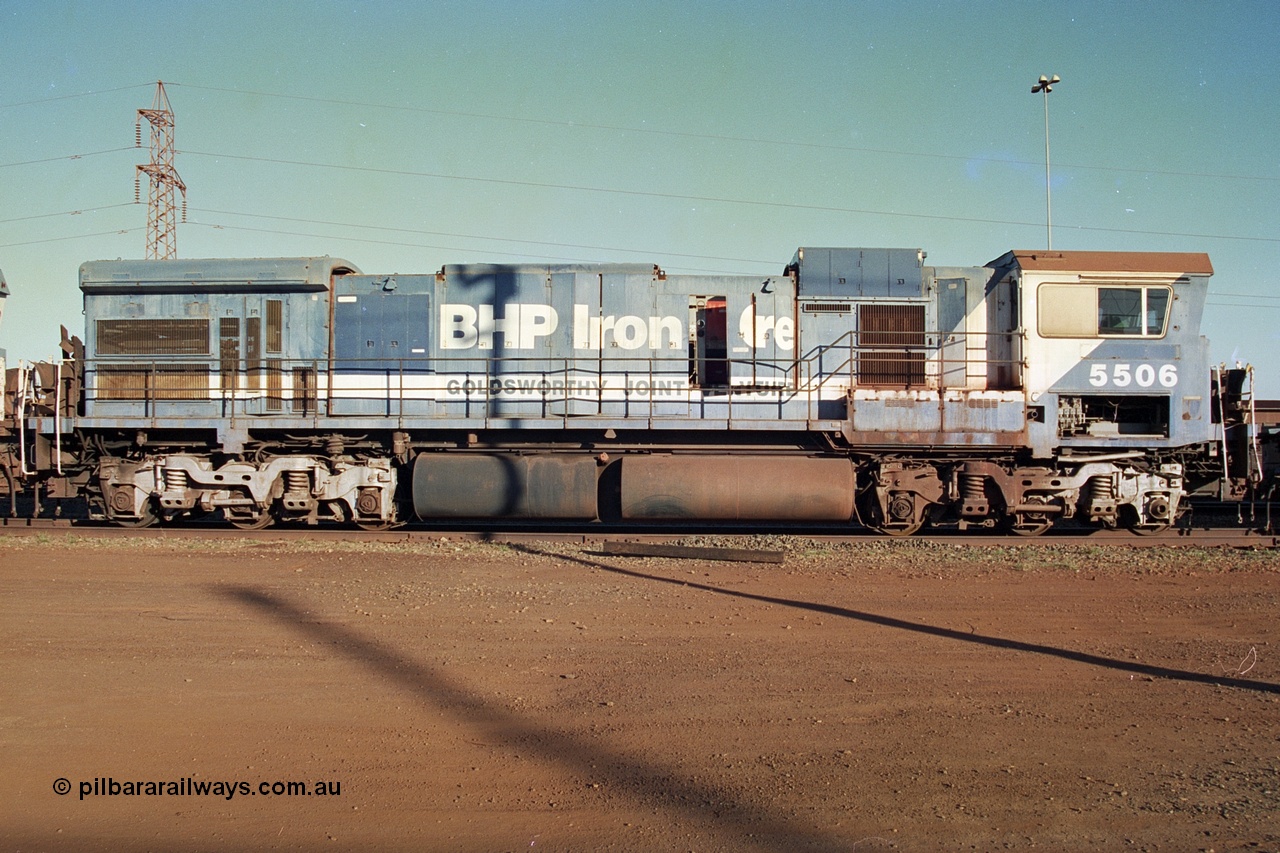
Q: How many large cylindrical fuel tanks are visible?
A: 2